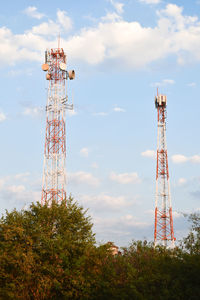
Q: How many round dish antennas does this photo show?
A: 4